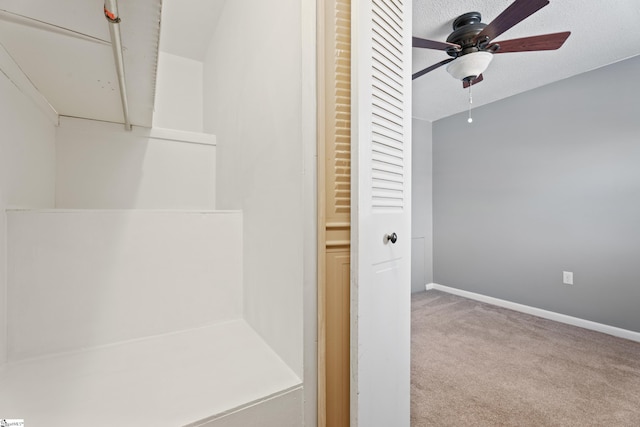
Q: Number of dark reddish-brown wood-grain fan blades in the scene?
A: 5